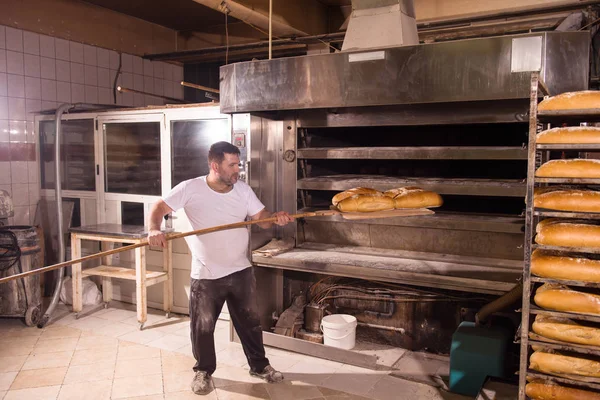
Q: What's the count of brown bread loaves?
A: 14